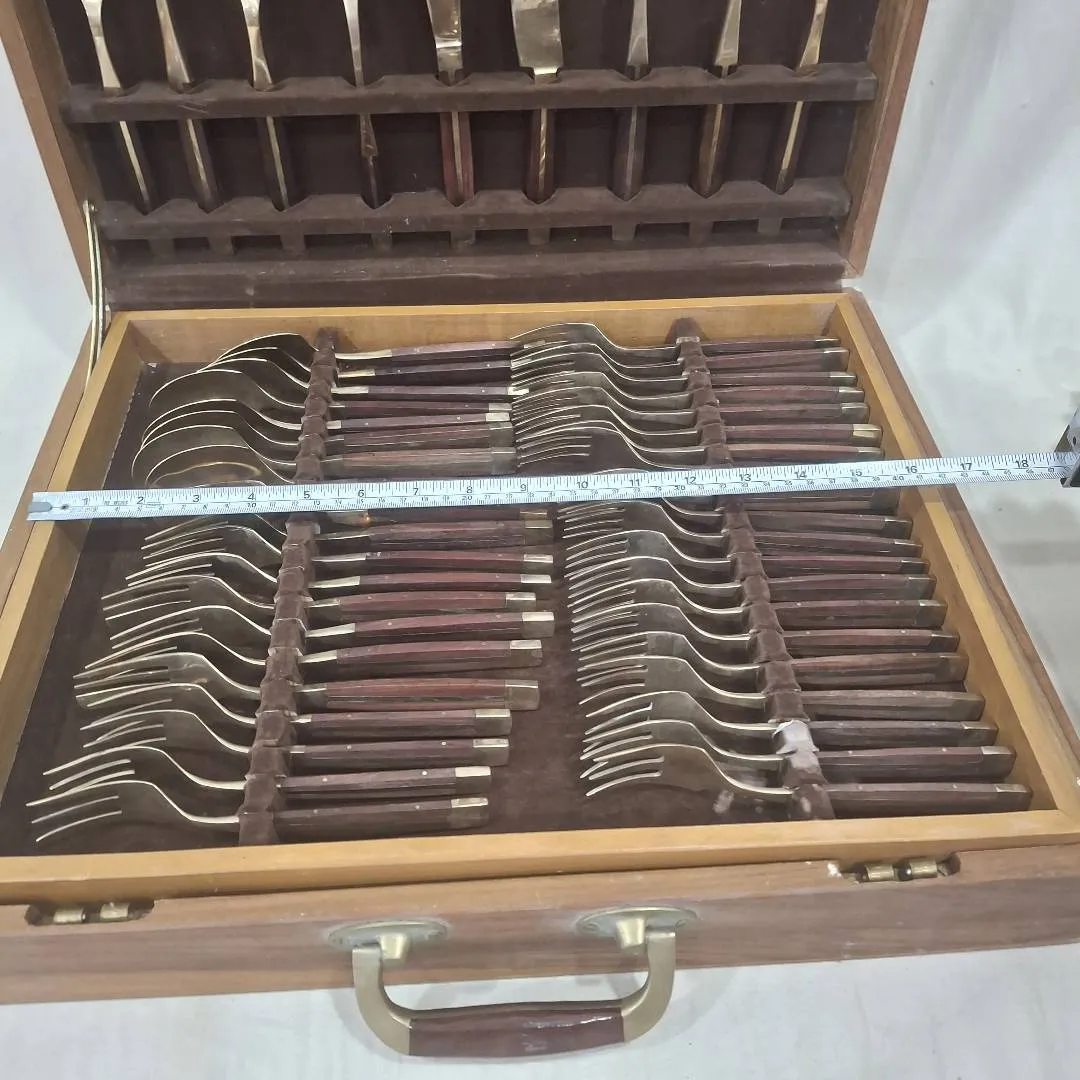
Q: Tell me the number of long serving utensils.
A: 9